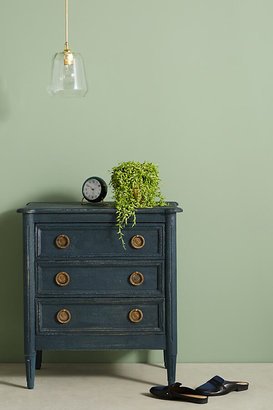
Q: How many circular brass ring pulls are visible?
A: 6